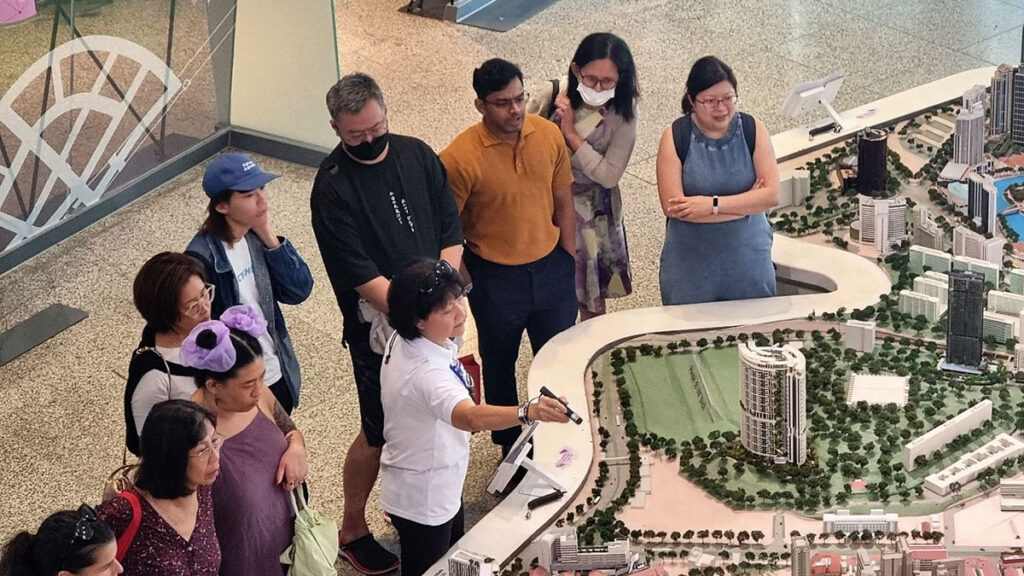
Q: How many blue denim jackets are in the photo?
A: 1